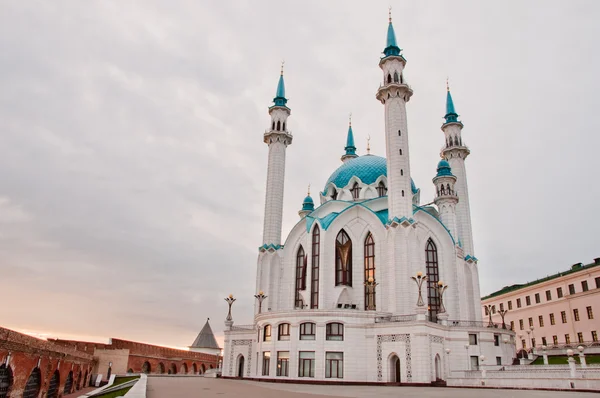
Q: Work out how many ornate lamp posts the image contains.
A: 7